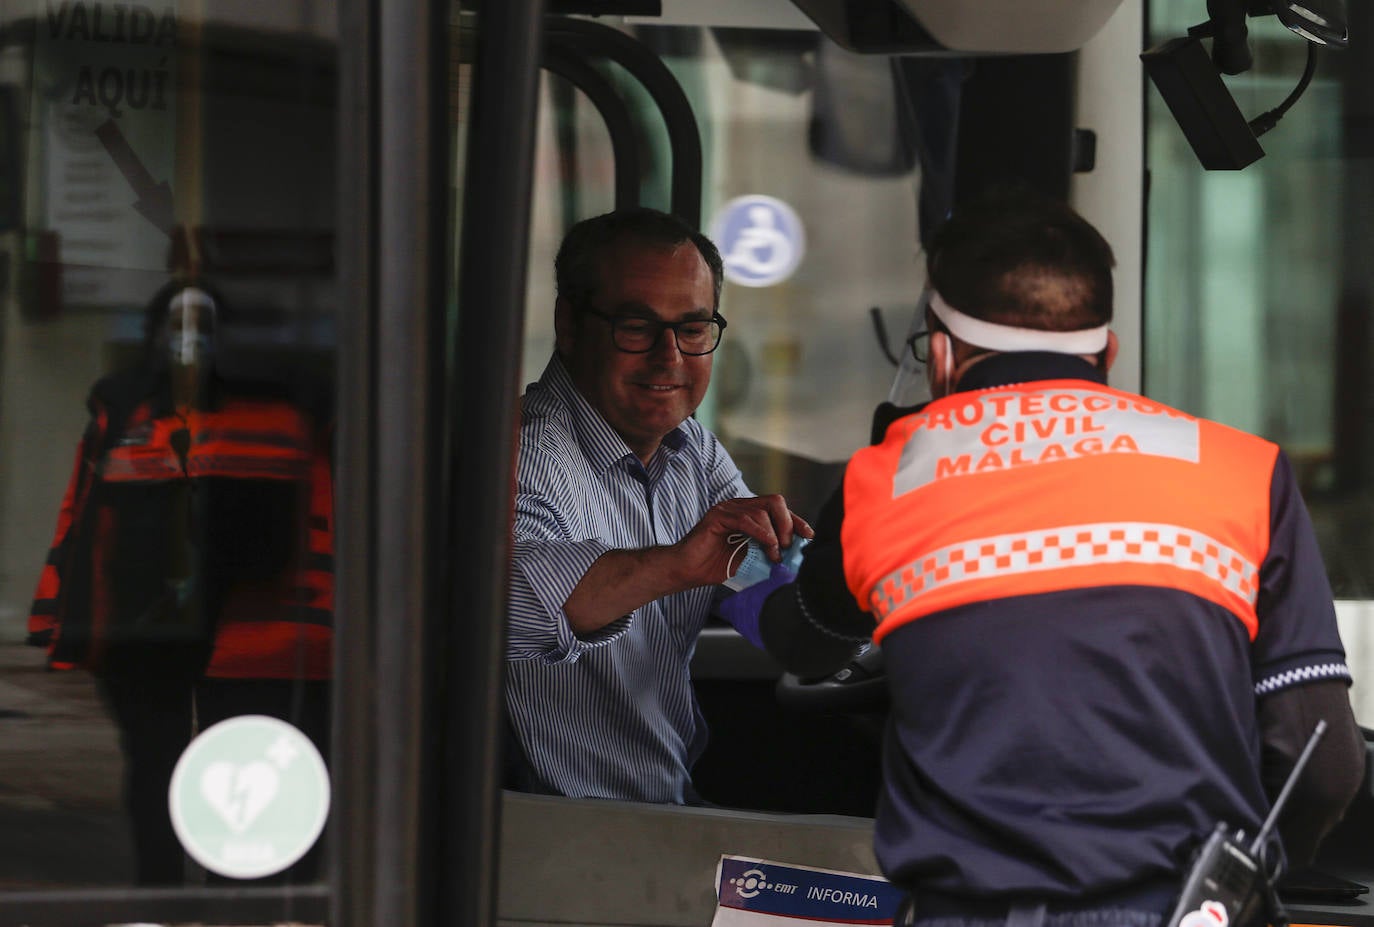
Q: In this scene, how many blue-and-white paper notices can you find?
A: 1